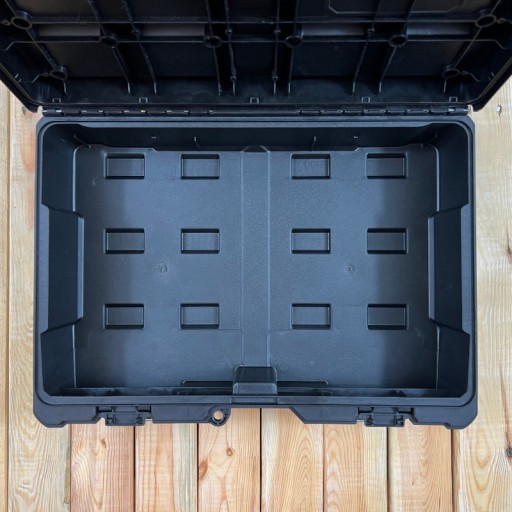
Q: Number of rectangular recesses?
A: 12